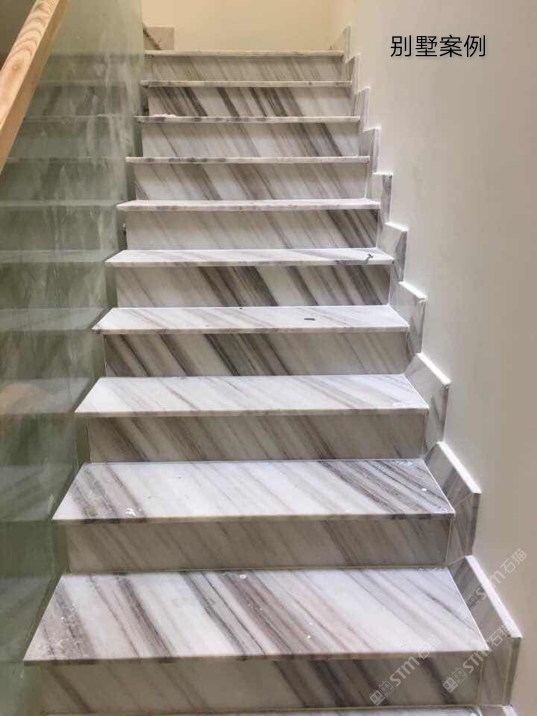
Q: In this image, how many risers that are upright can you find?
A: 10